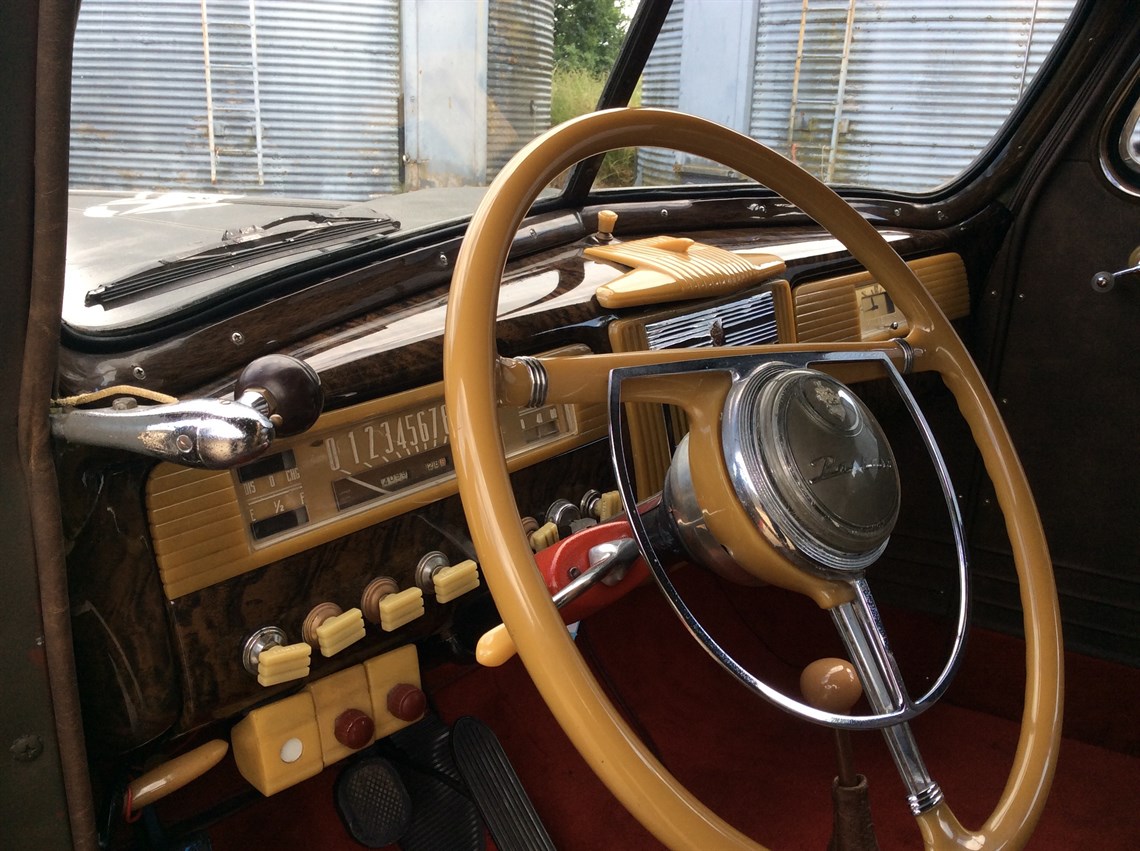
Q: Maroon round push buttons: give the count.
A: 2